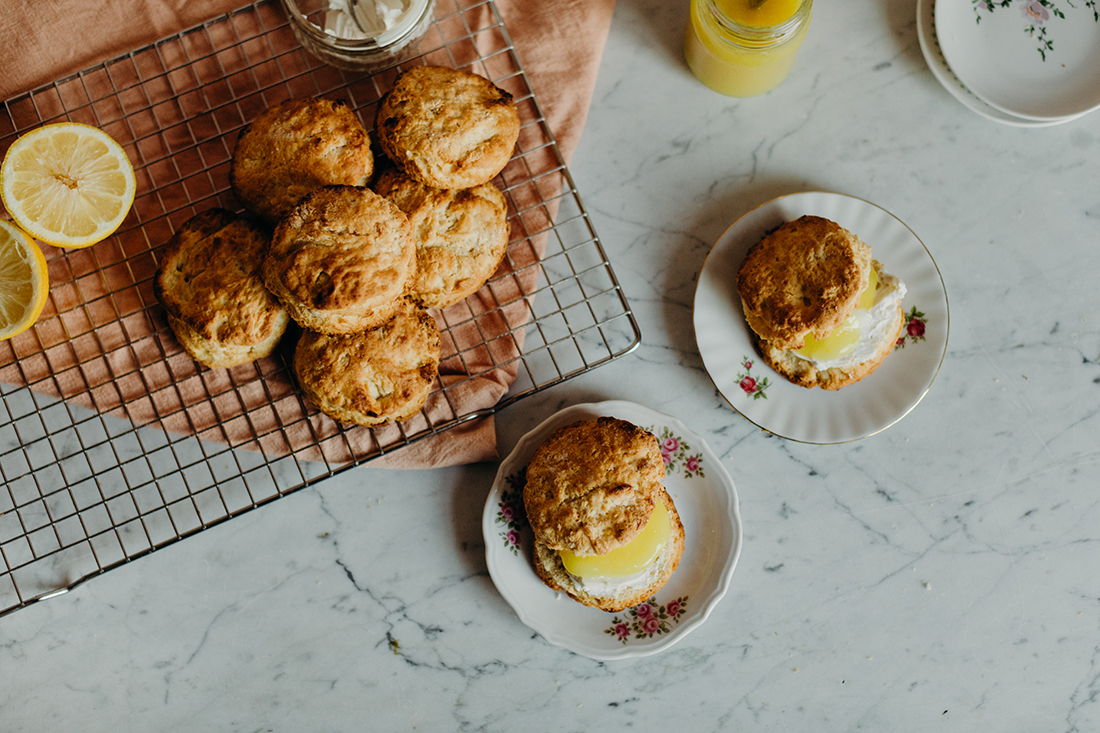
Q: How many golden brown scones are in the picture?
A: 8